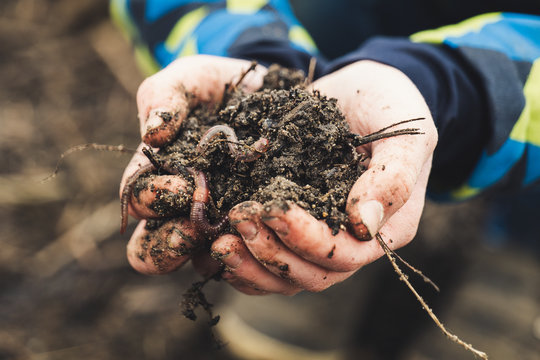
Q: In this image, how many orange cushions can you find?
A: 0